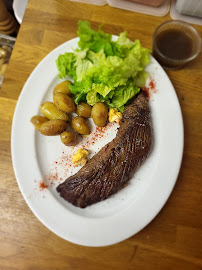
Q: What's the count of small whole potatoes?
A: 9